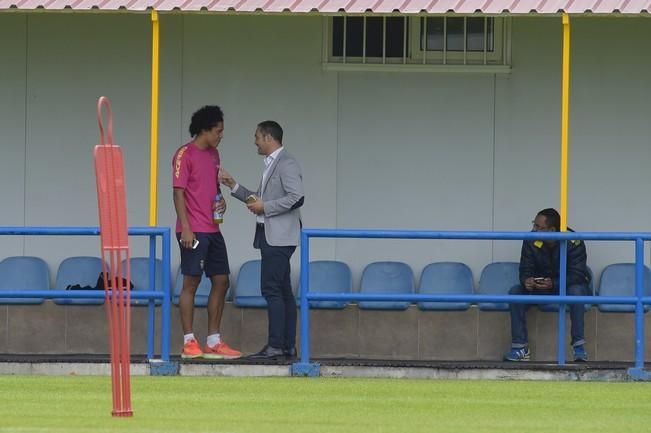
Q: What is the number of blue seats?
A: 11